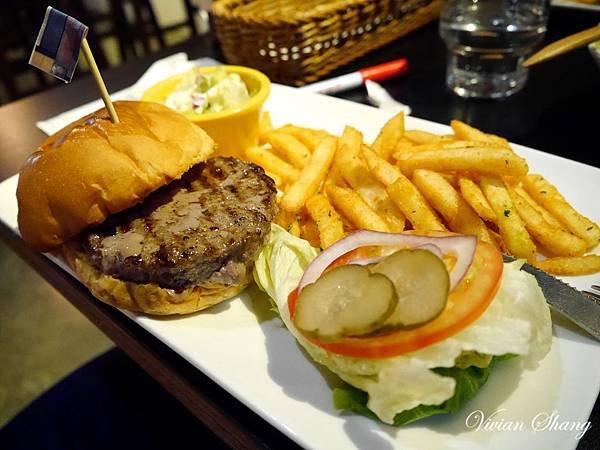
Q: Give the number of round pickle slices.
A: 2